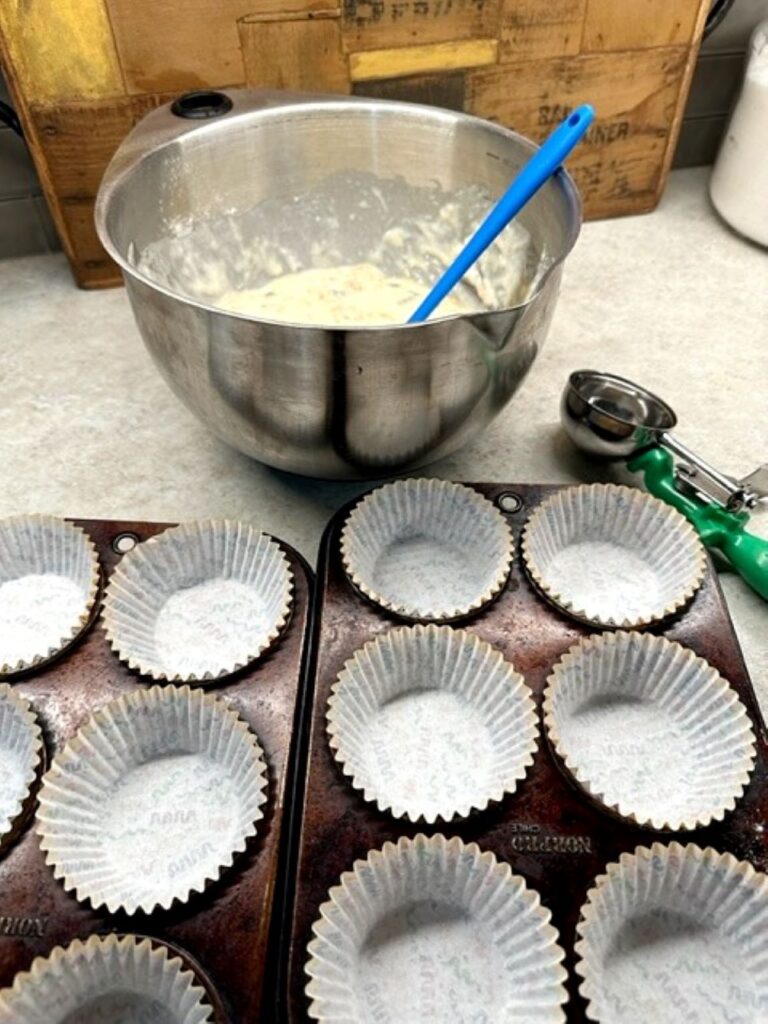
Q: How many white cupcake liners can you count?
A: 11